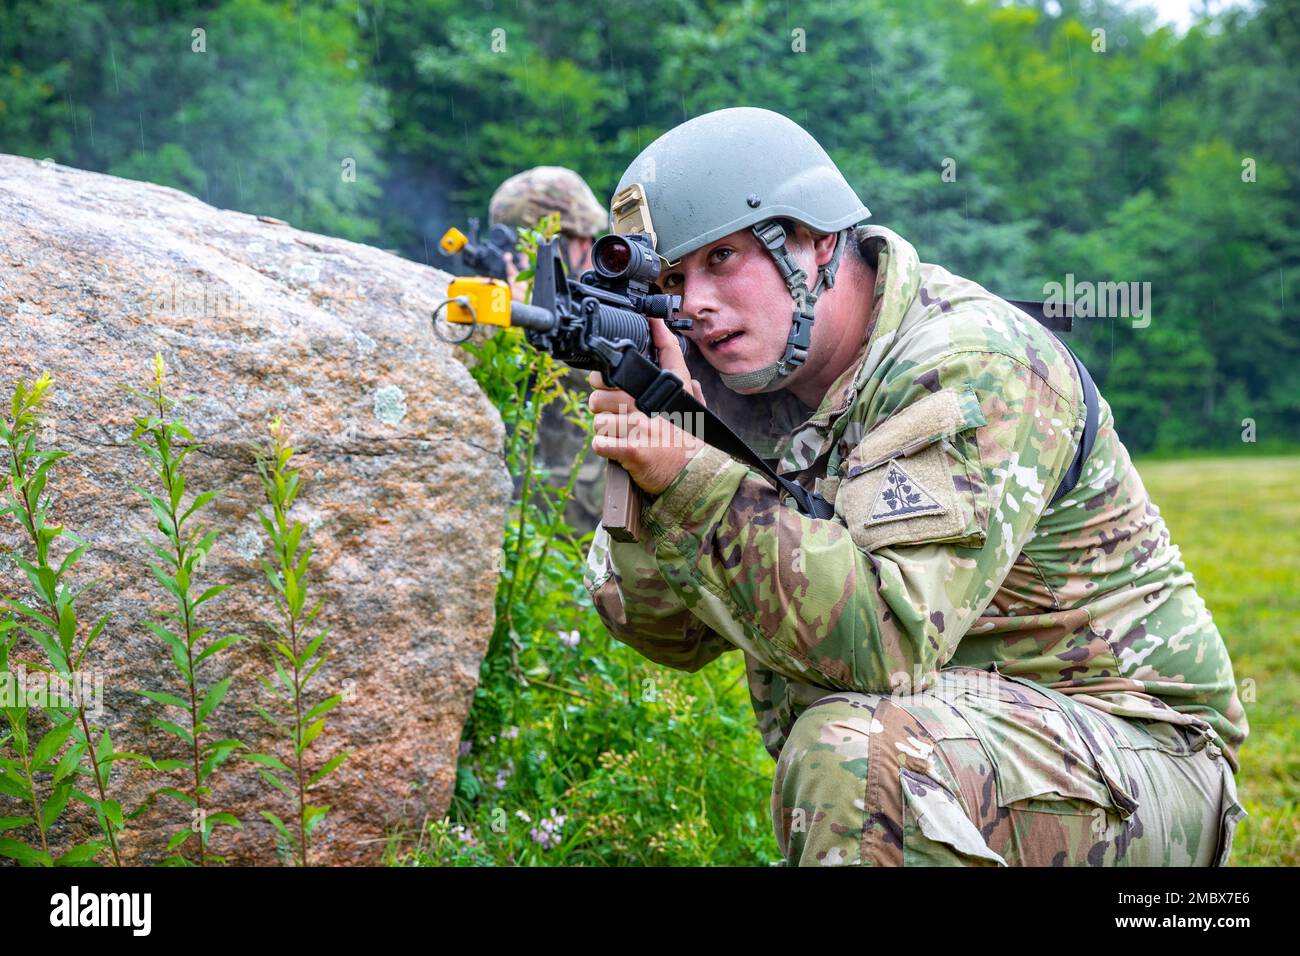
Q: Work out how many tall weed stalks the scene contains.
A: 3